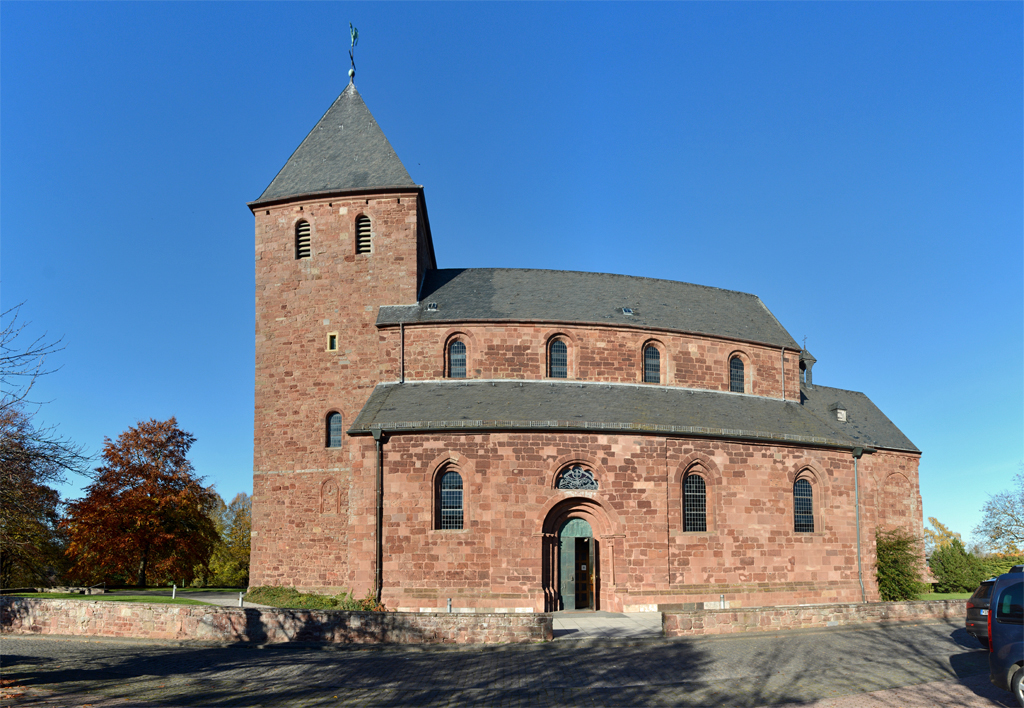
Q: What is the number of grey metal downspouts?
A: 4